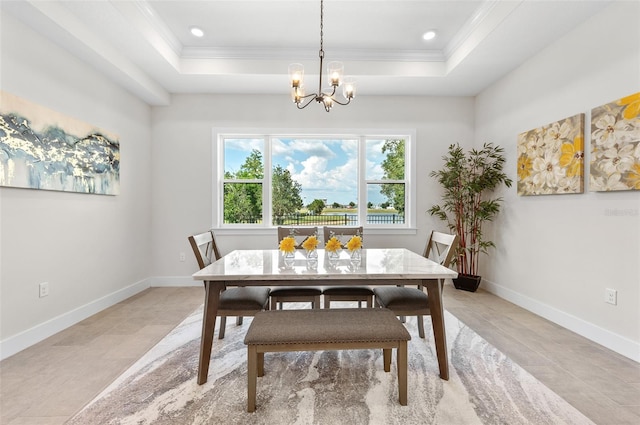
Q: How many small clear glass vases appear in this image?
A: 4